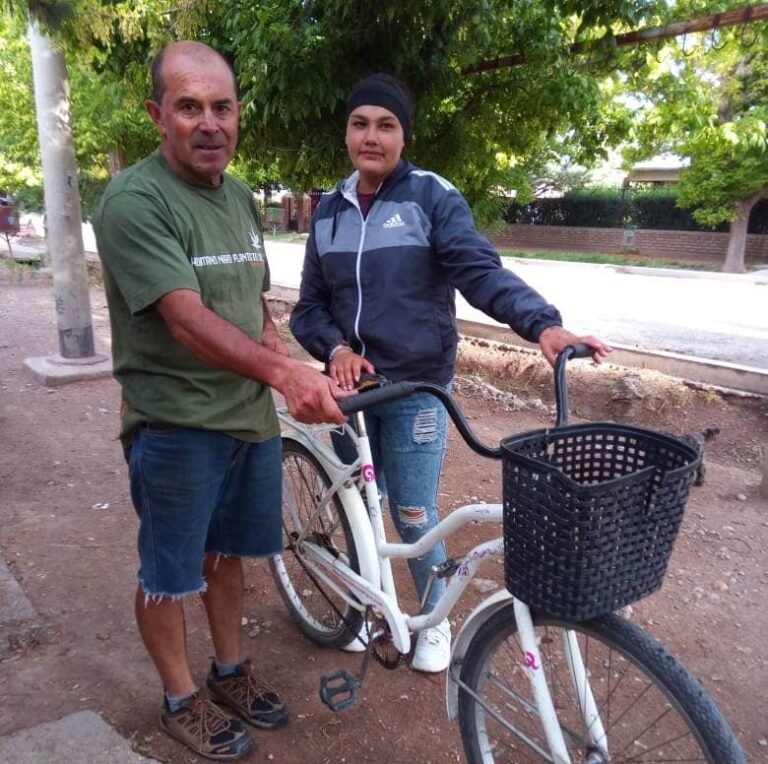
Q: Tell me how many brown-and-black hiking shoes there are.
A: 2